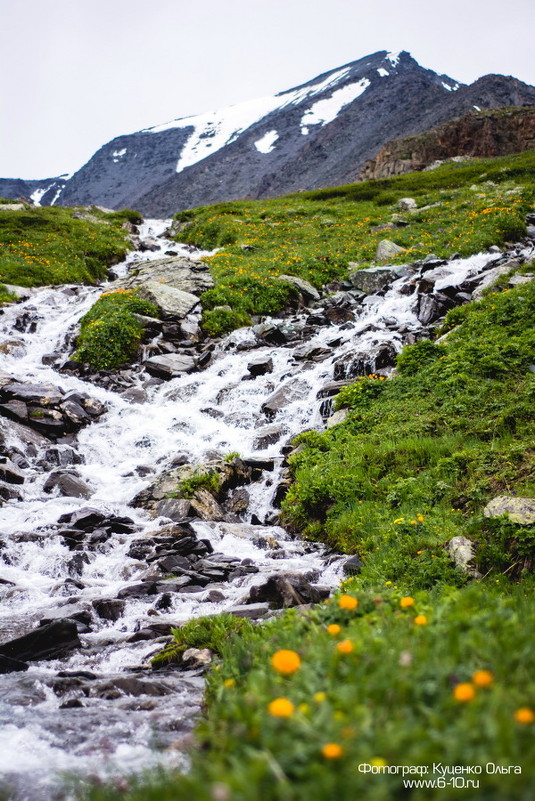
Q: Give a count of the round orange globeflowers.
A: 11